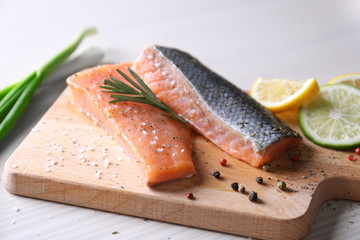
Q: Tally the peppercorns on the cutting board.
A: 12